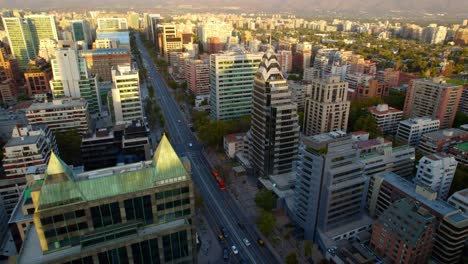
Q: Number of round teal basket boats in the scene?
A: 0